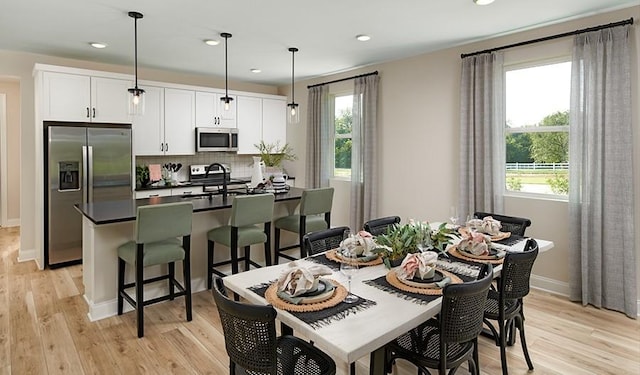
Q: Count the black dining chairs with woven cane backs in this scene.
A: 6